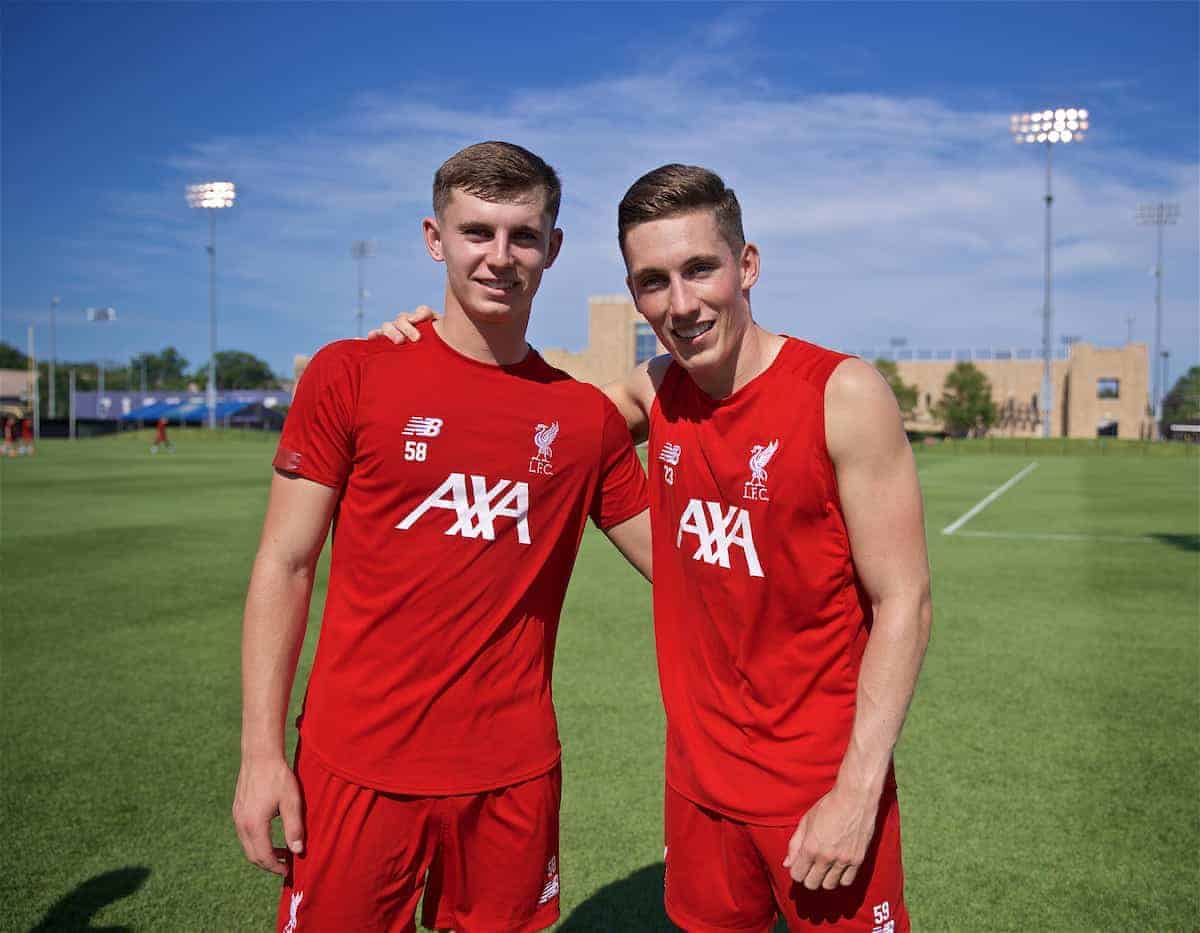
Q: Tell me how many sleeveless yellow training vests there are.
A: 0